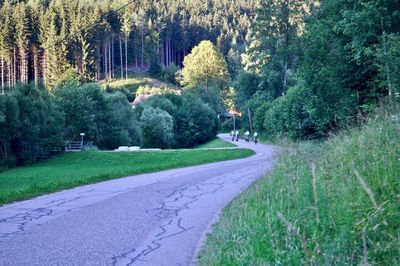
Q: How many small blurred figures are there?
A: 4